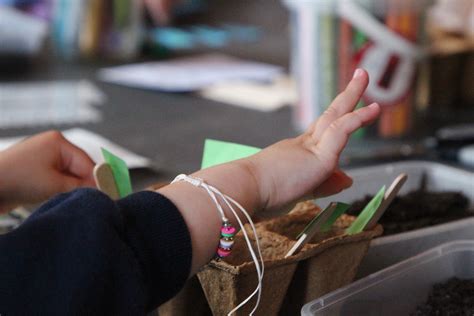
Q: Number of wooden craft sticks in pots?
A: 3